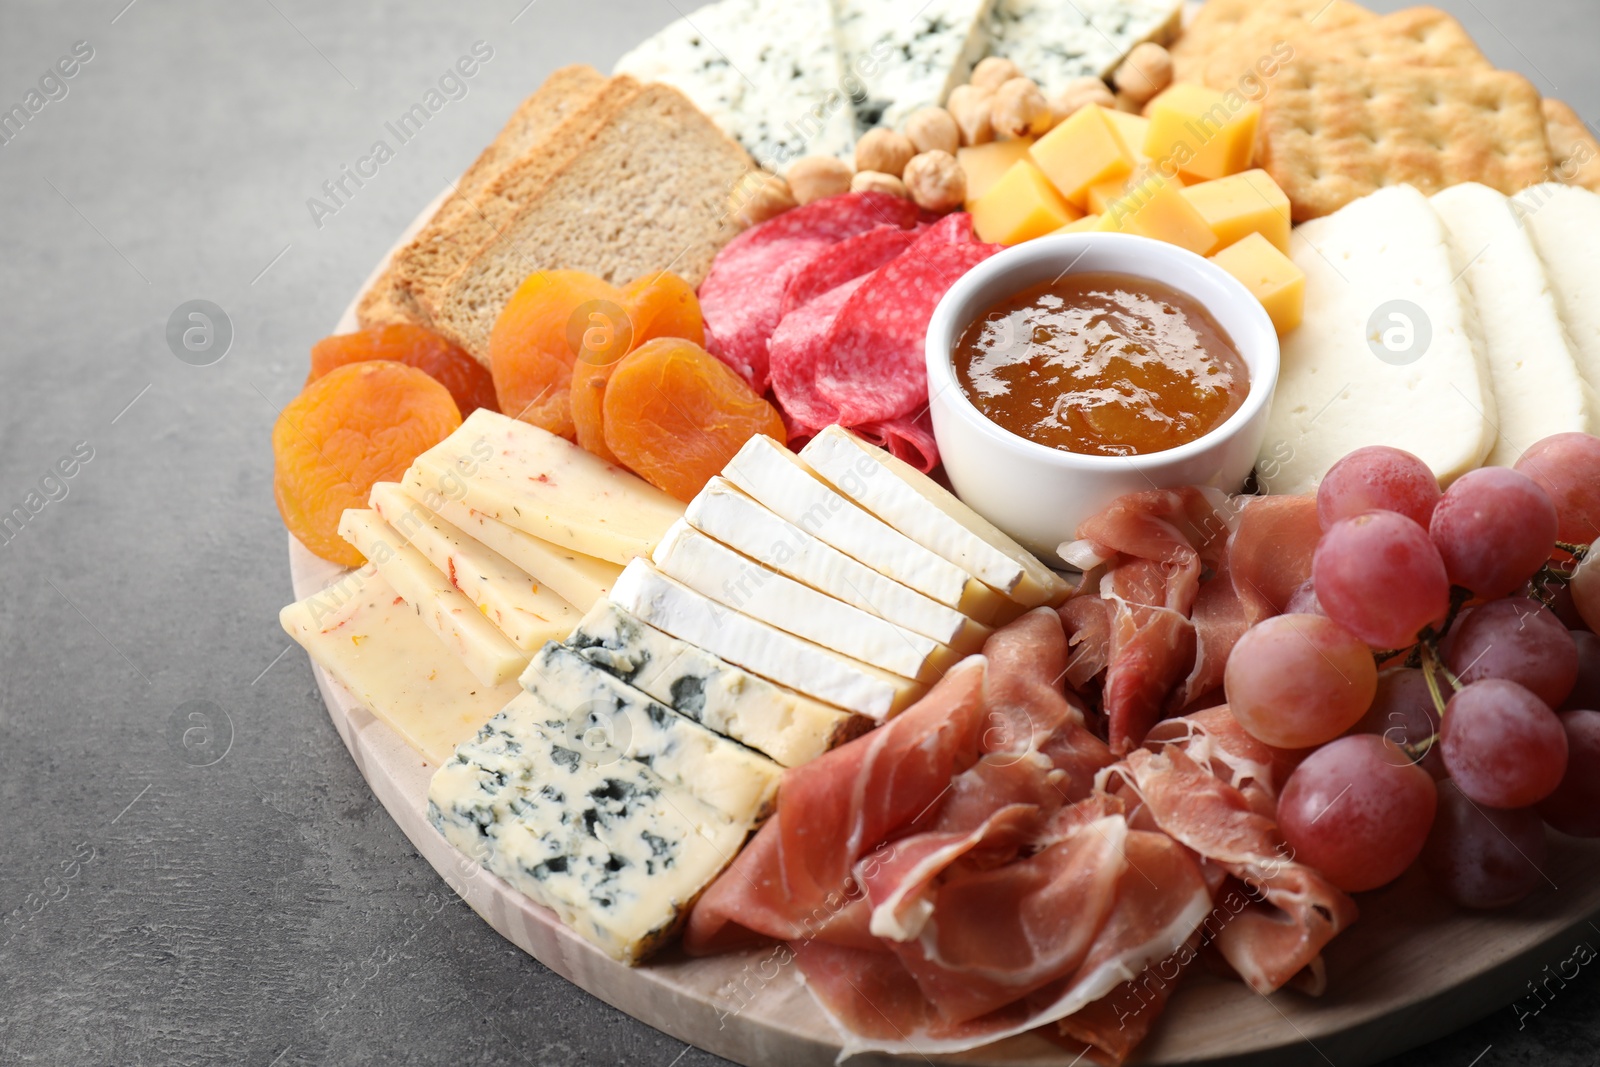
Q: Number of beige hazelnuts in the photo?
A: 11